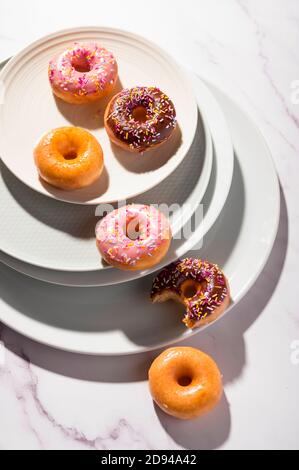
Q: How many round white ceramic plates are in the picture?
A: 4